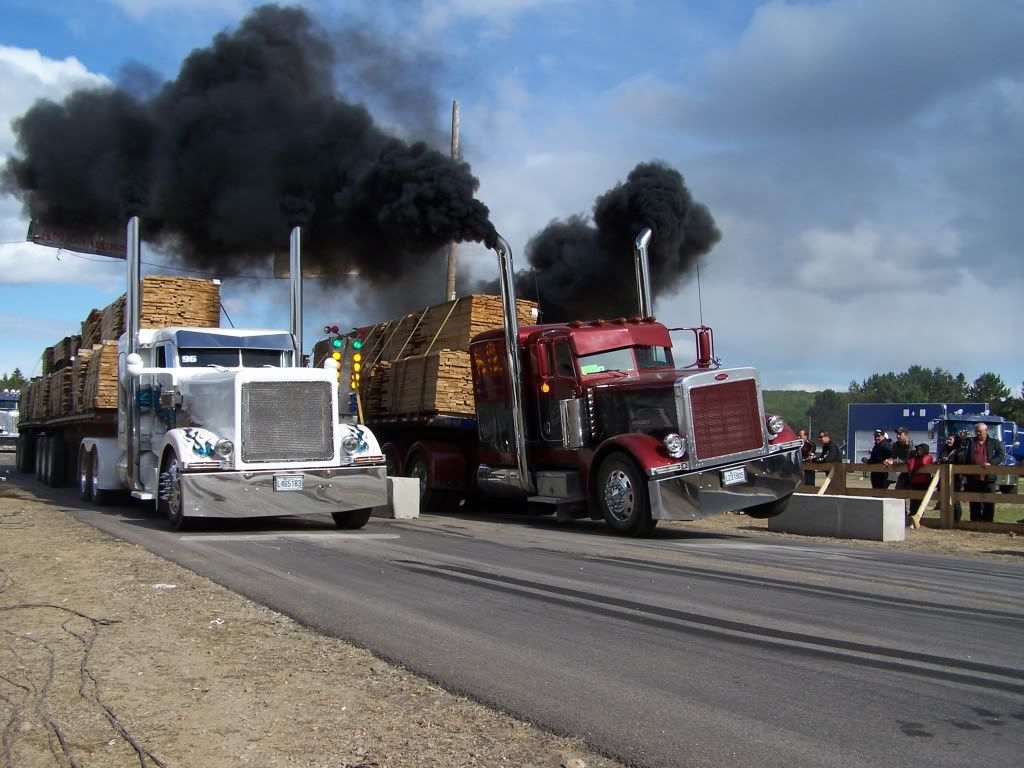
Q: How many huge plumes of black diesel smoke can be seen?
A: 2